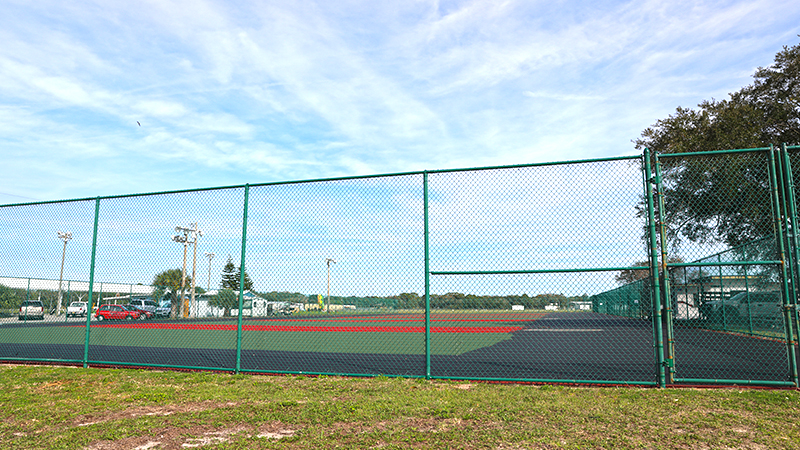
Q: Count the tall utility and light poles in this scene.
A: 5